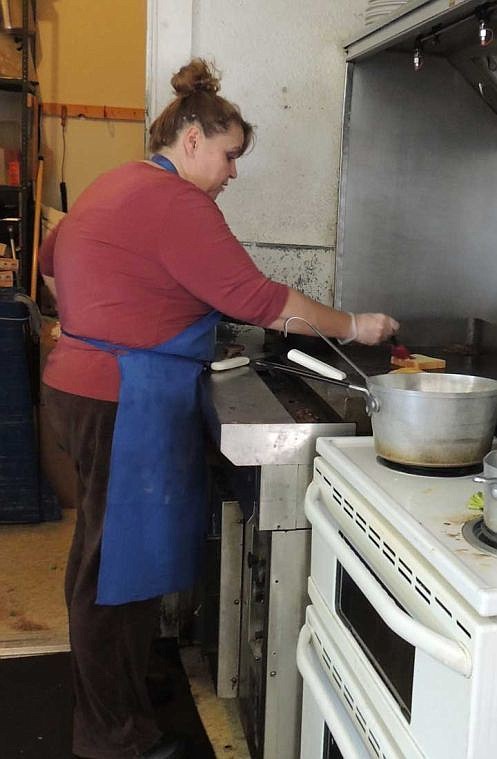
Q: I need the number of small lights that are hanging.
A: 2